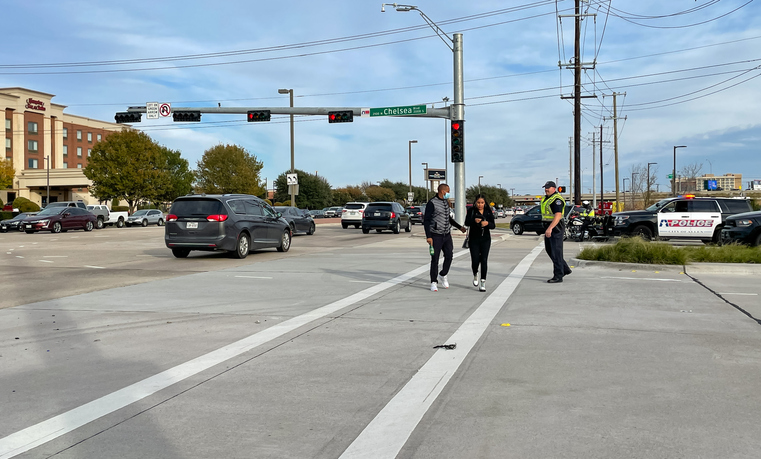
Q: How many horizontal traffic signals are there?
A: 4